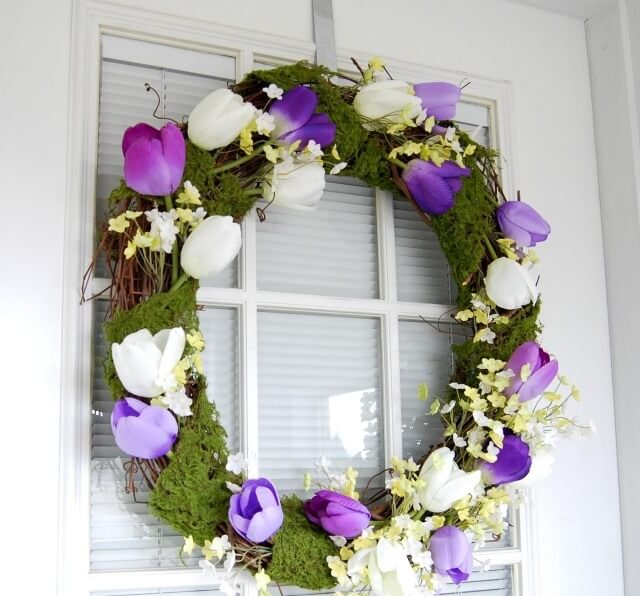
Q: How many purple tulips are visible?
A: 11